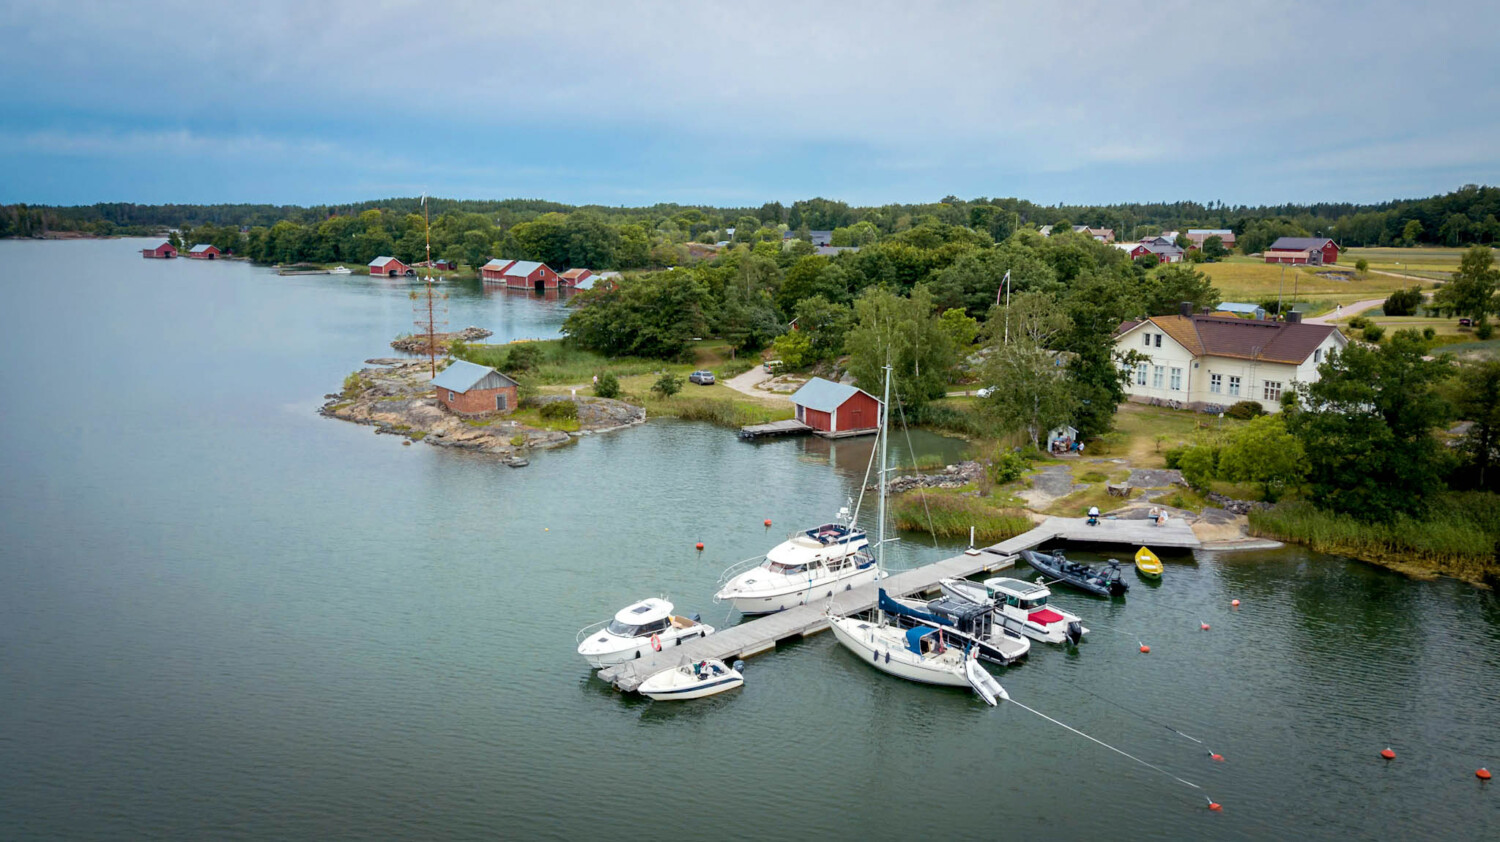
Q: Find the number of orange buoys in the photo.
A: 9